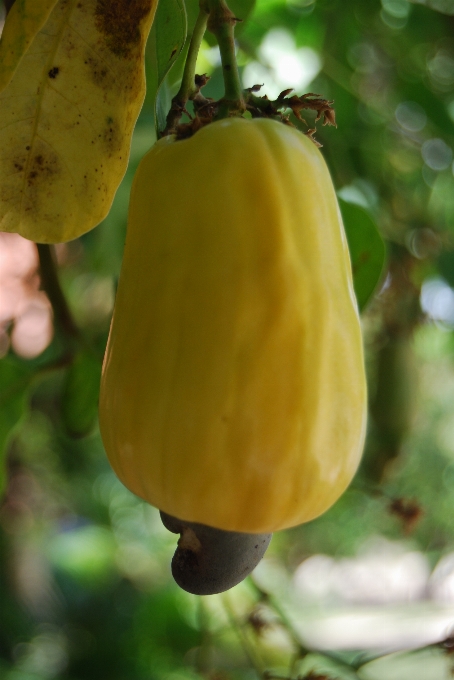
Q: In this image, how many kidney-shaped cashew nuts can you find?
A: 1